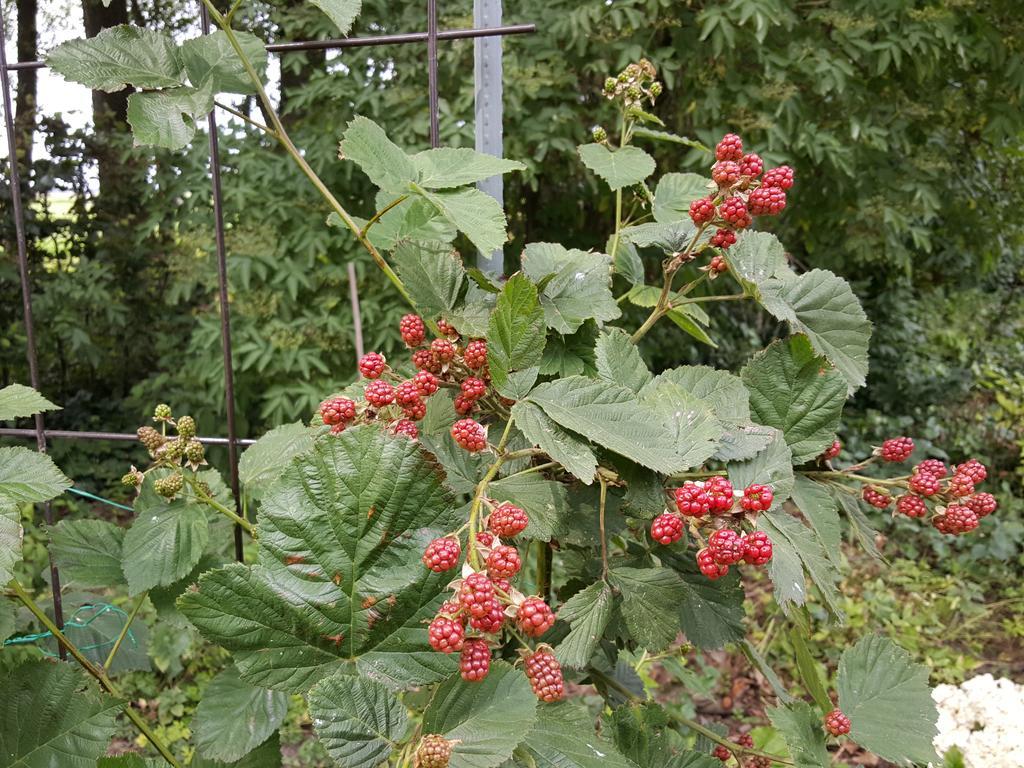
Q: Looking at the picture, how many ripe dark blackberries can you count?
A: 0